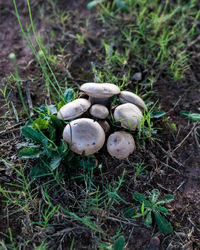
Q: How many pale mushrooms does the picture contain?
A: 7